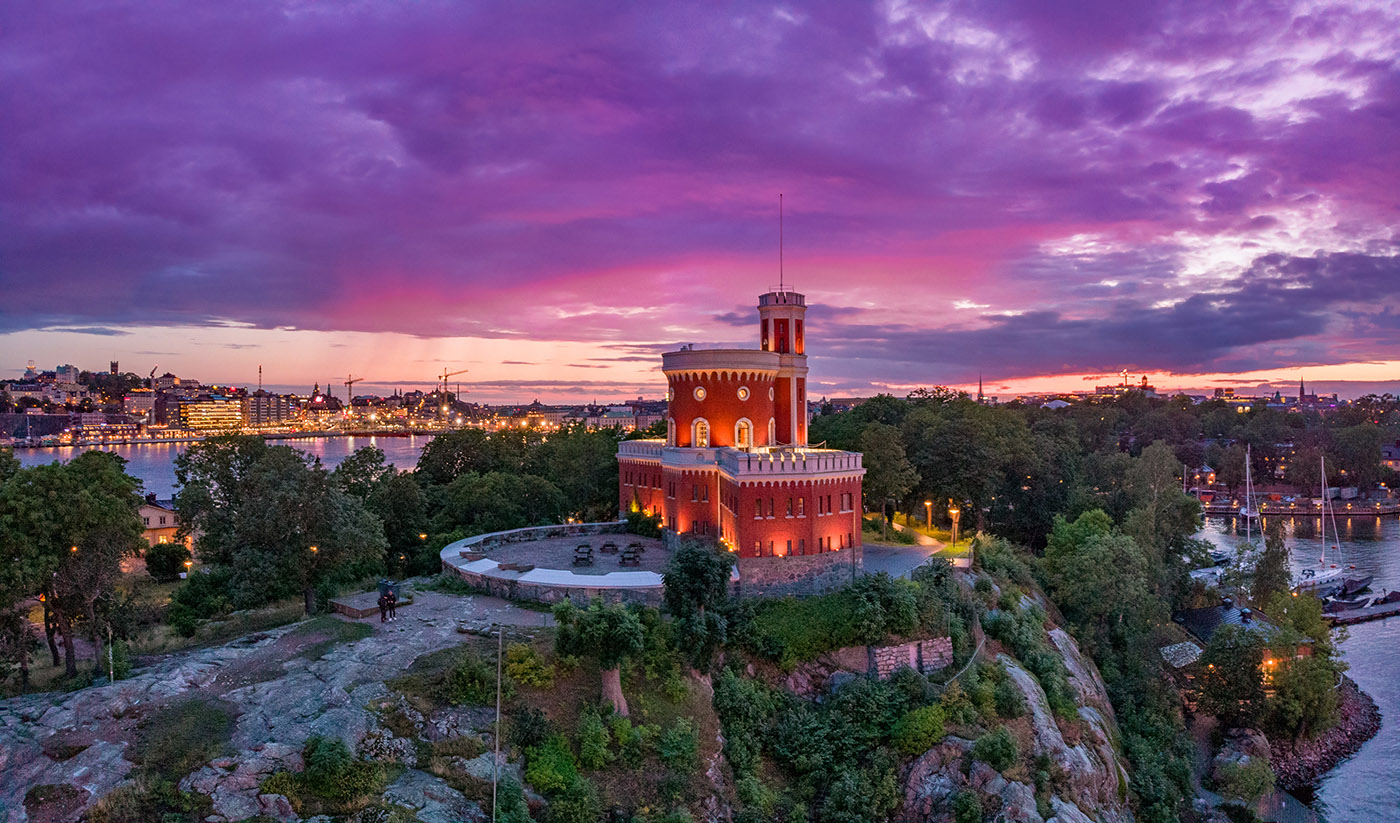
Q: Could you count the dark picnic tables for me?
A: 5